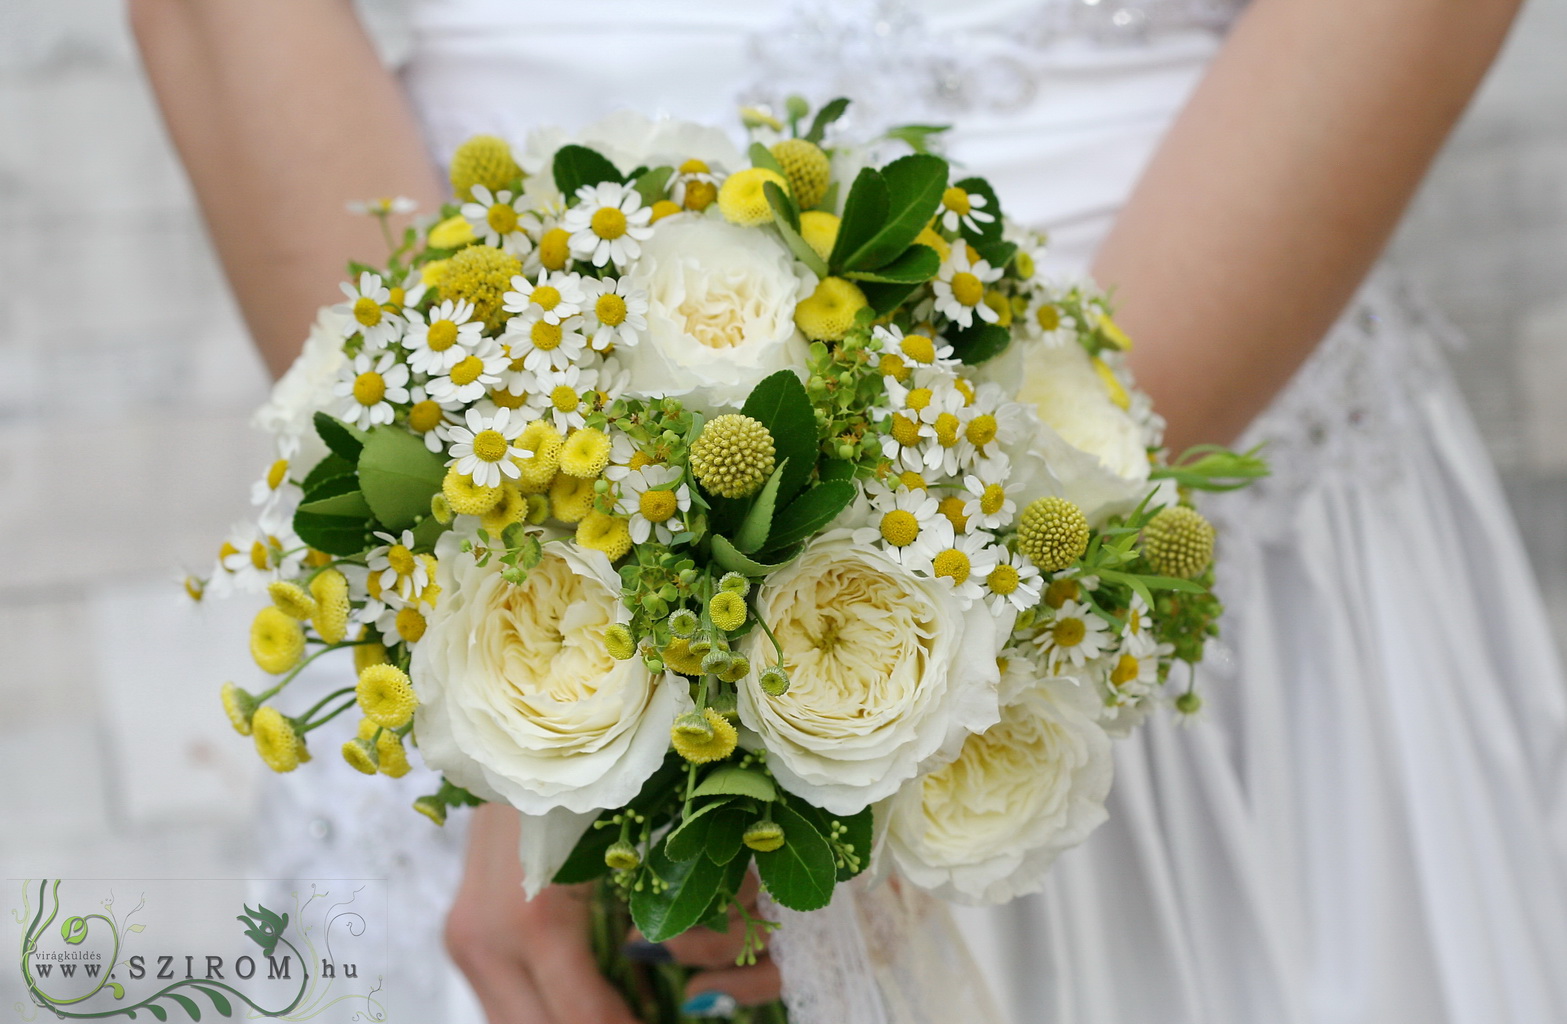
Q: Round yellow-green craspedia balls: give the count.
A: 6